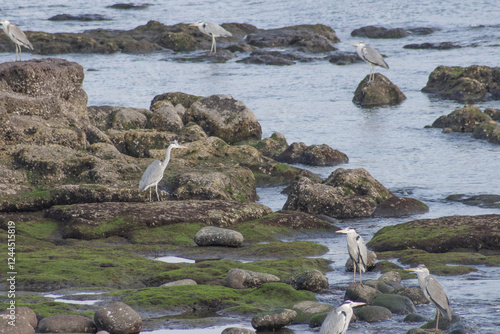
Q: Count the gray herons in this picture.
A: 7